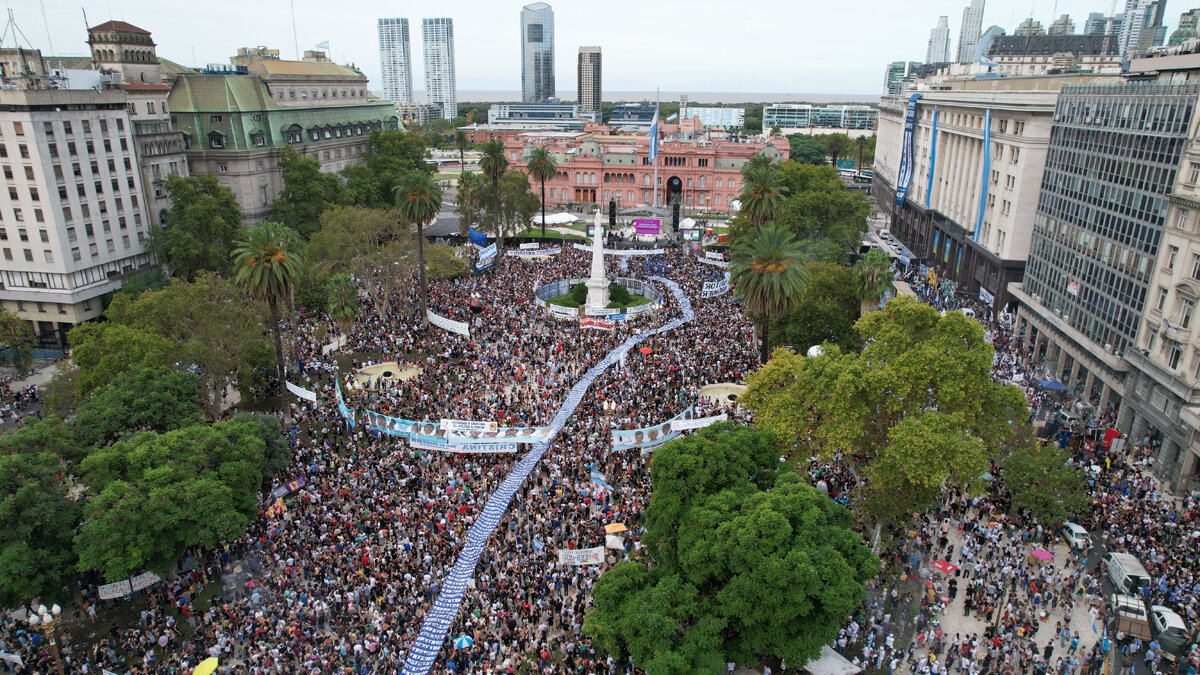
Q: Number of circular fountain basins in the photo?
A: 2